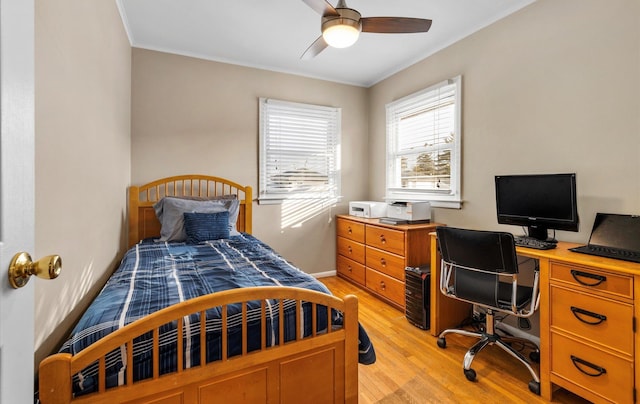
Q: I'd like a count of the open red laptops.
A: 0